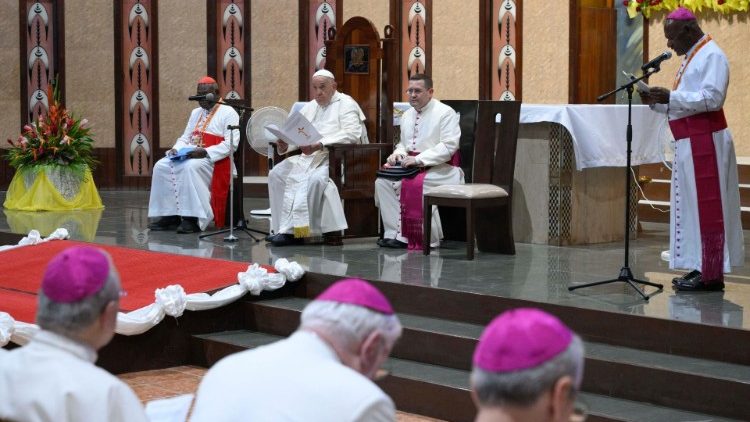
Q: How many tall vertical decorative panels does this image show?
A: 6